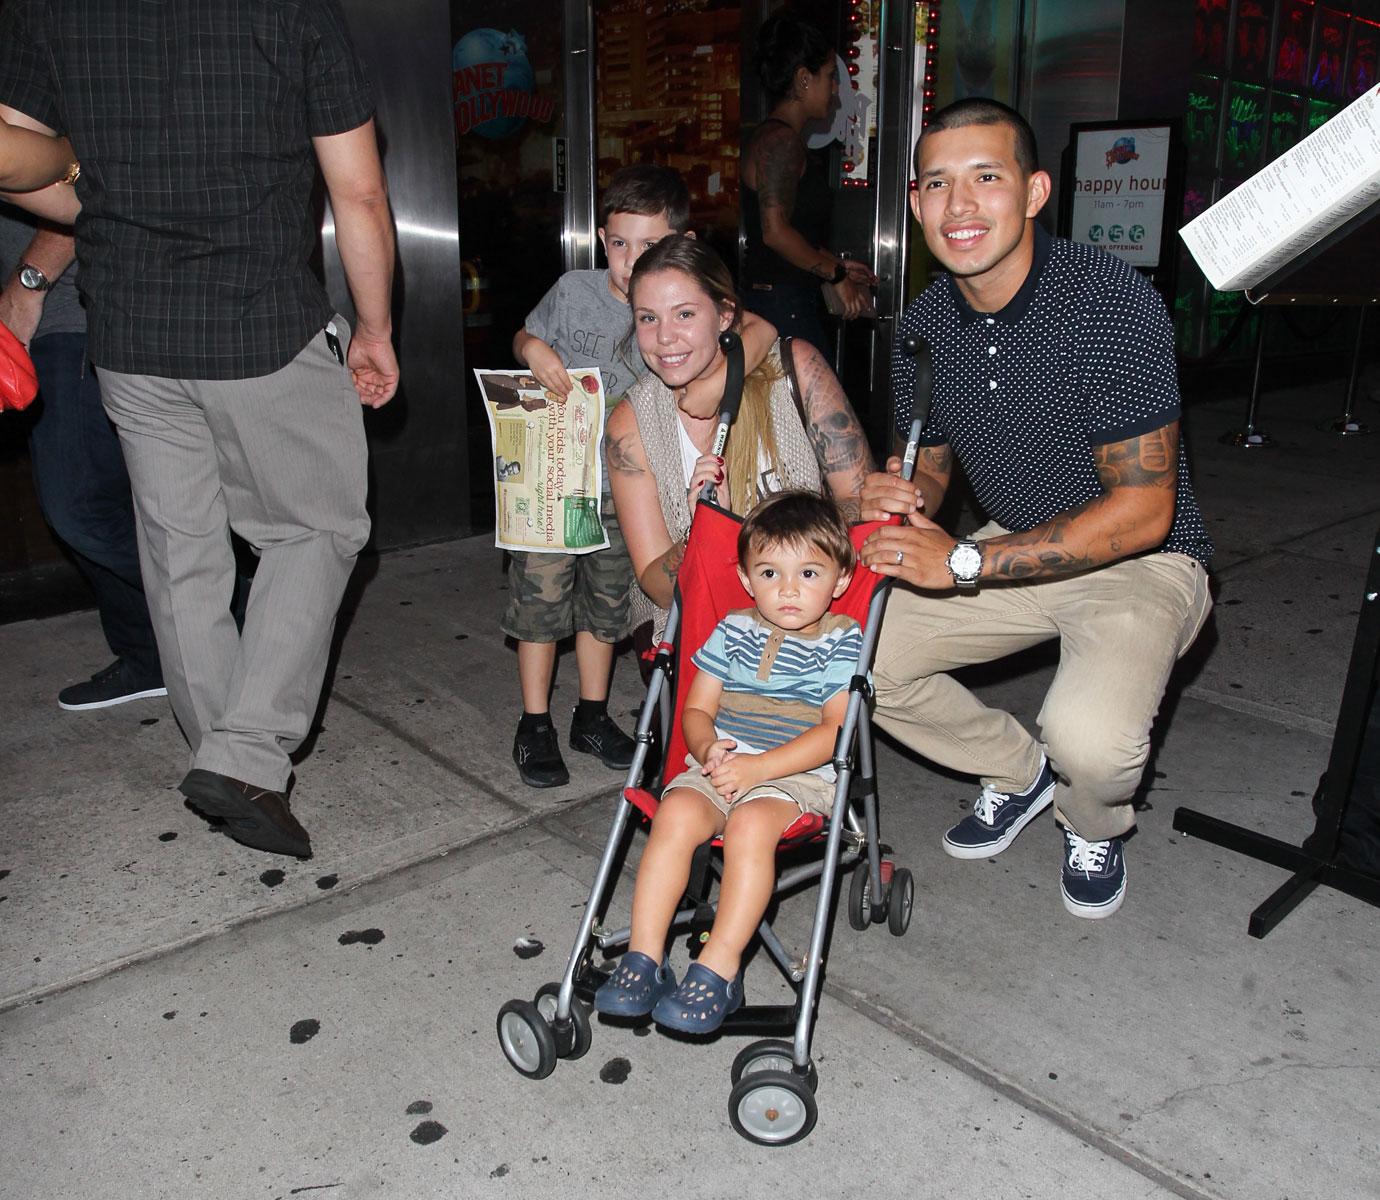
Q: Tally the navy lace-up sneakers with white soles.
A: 2